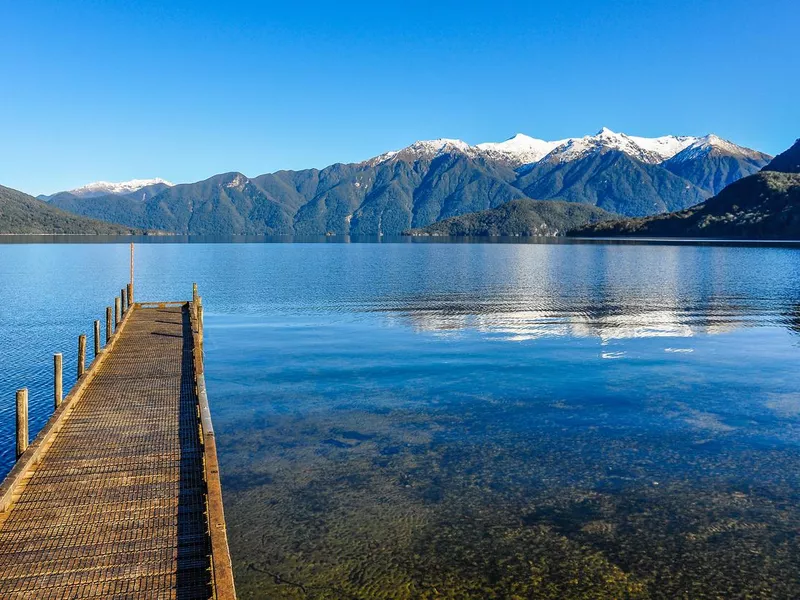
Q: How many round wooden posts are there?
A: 11